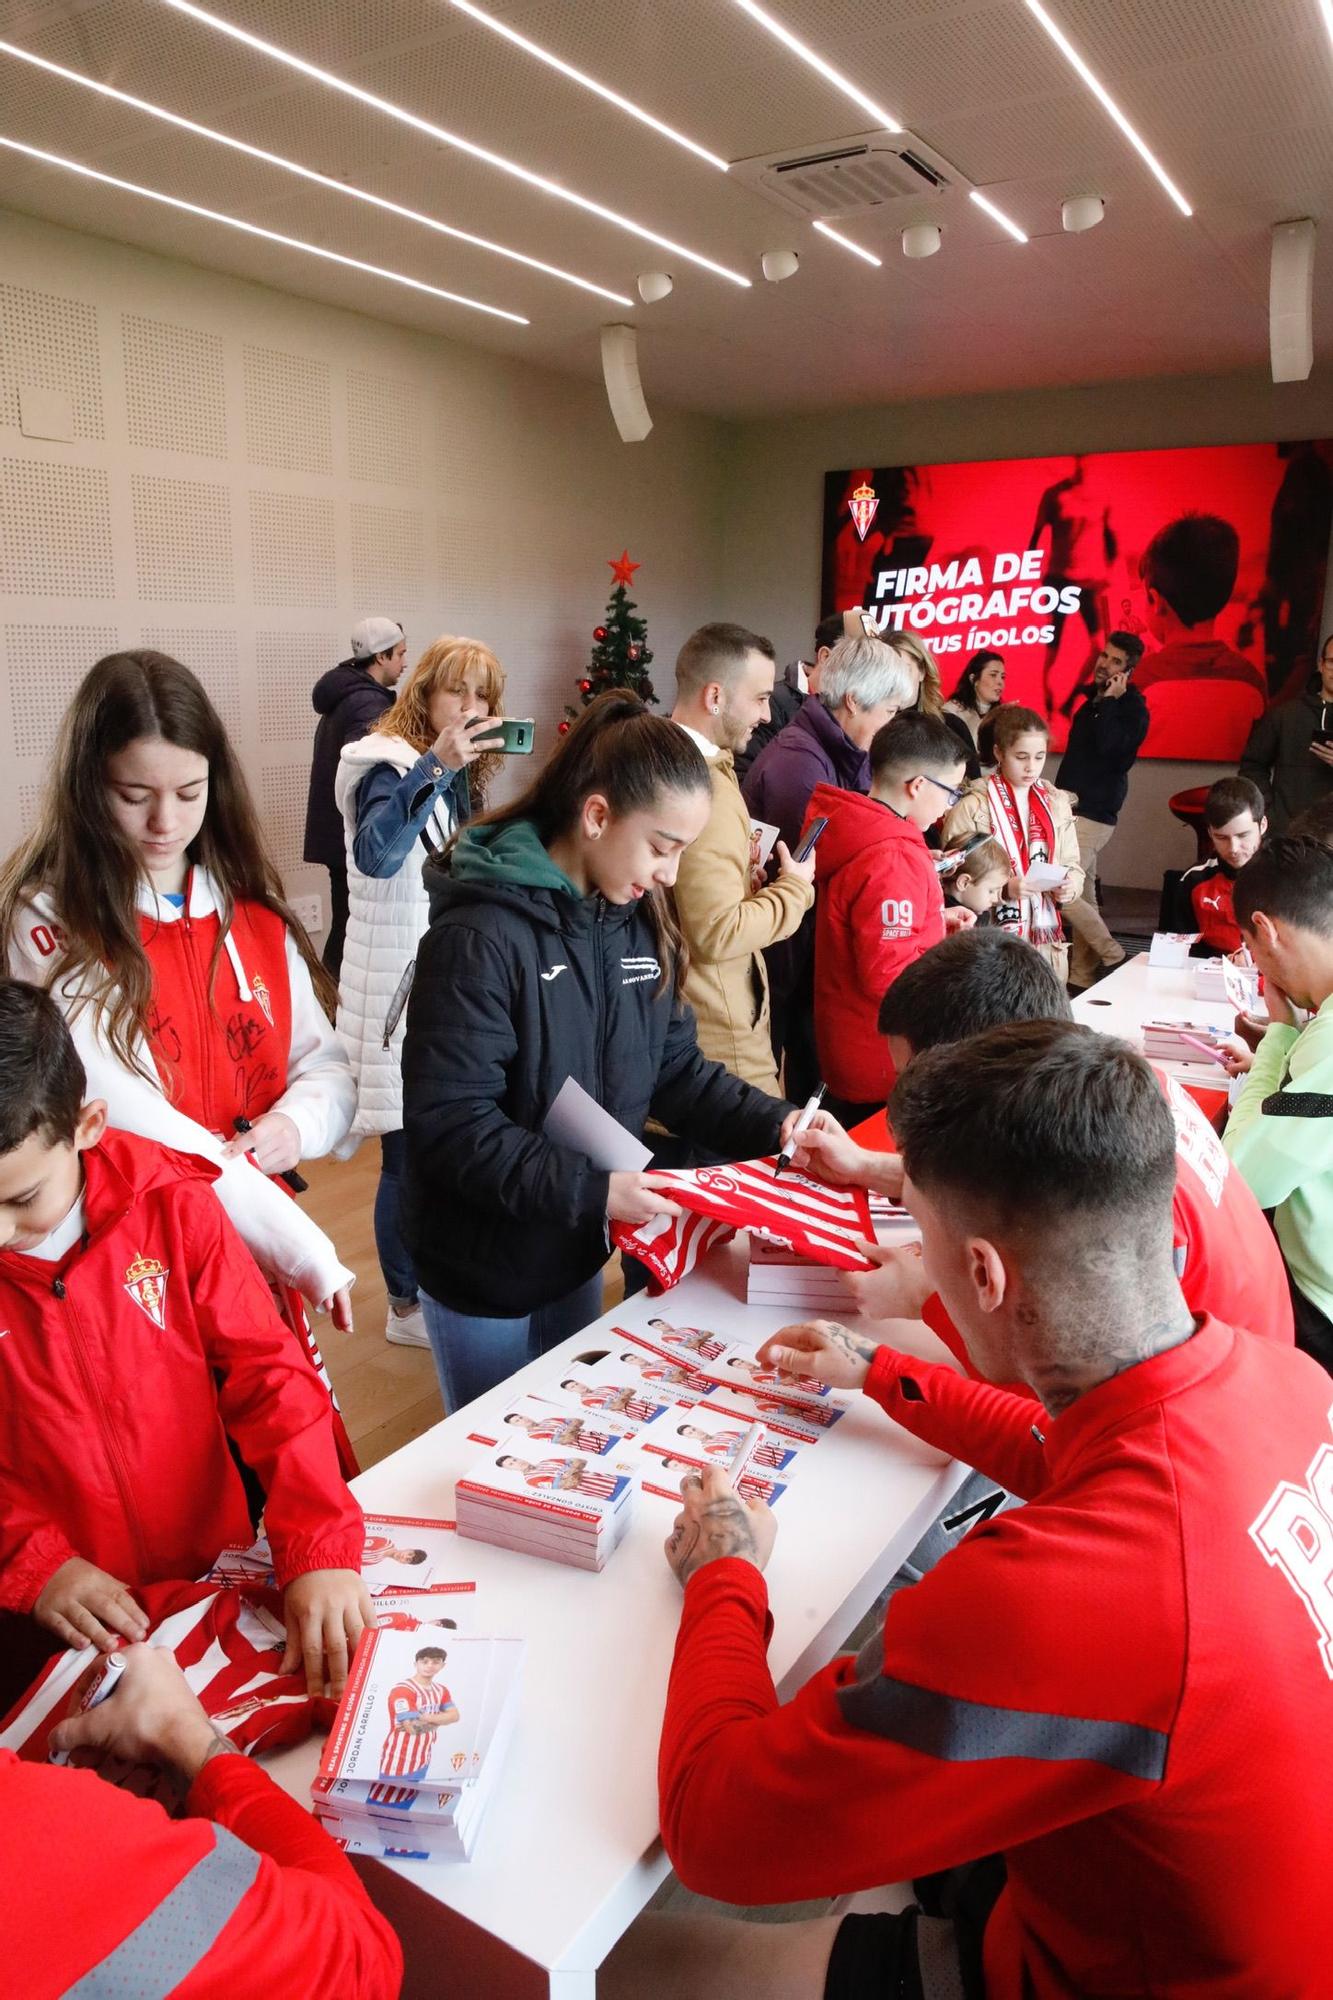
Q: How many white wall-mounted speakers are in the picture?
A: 2